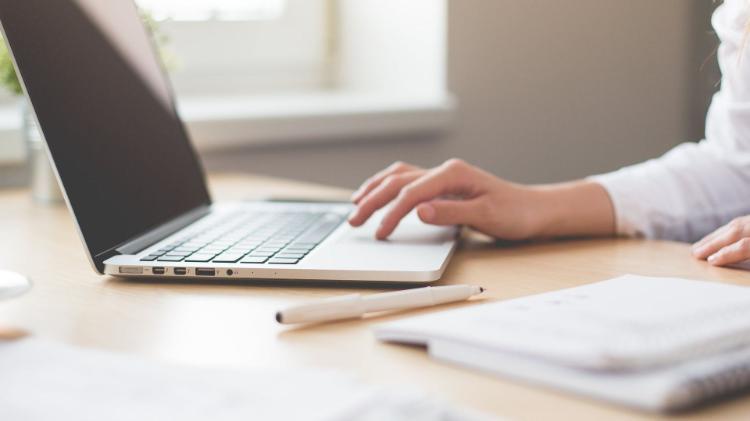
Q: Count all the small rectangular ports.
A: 4